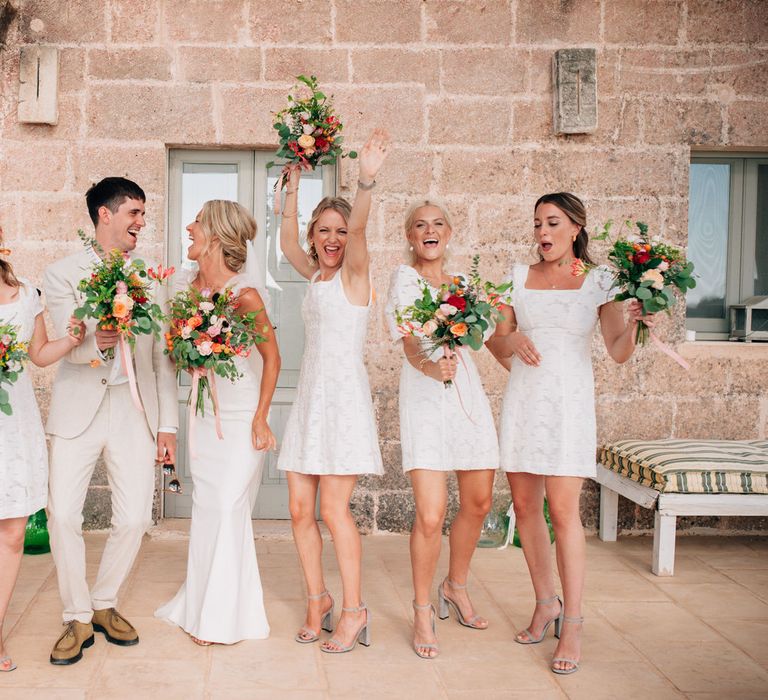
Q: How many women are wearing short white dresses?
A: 4